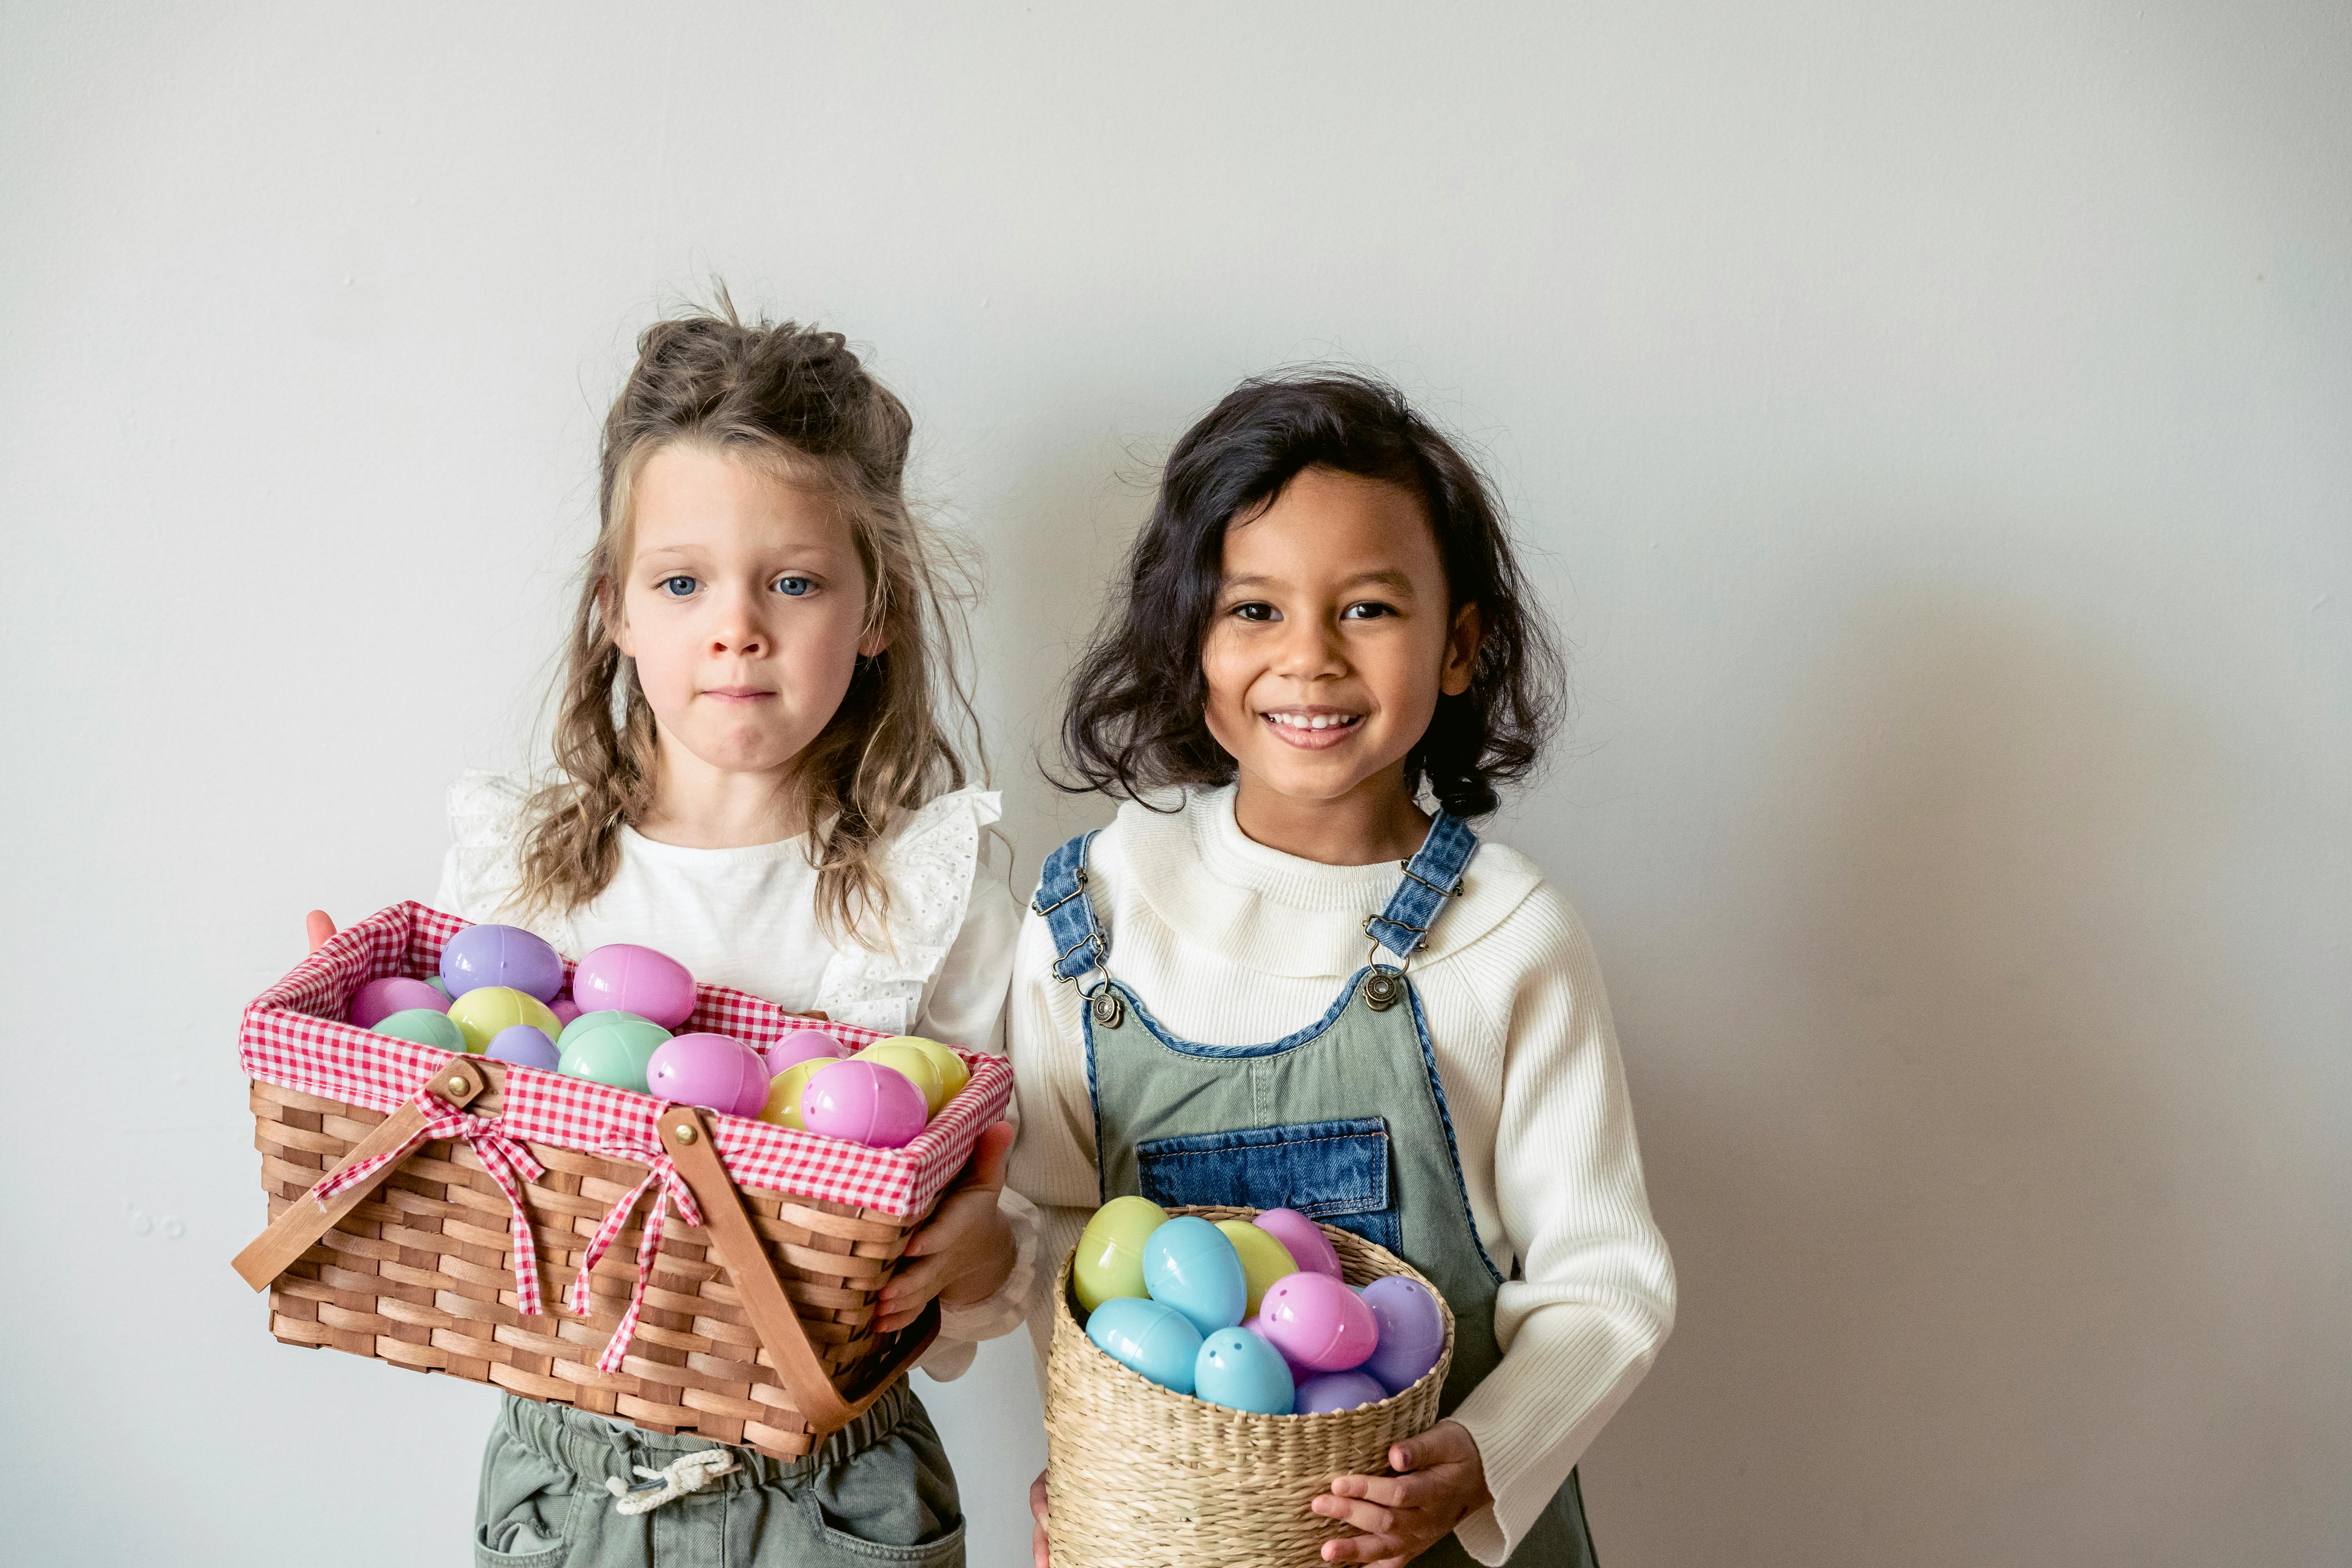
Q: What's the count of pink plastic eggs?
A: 9